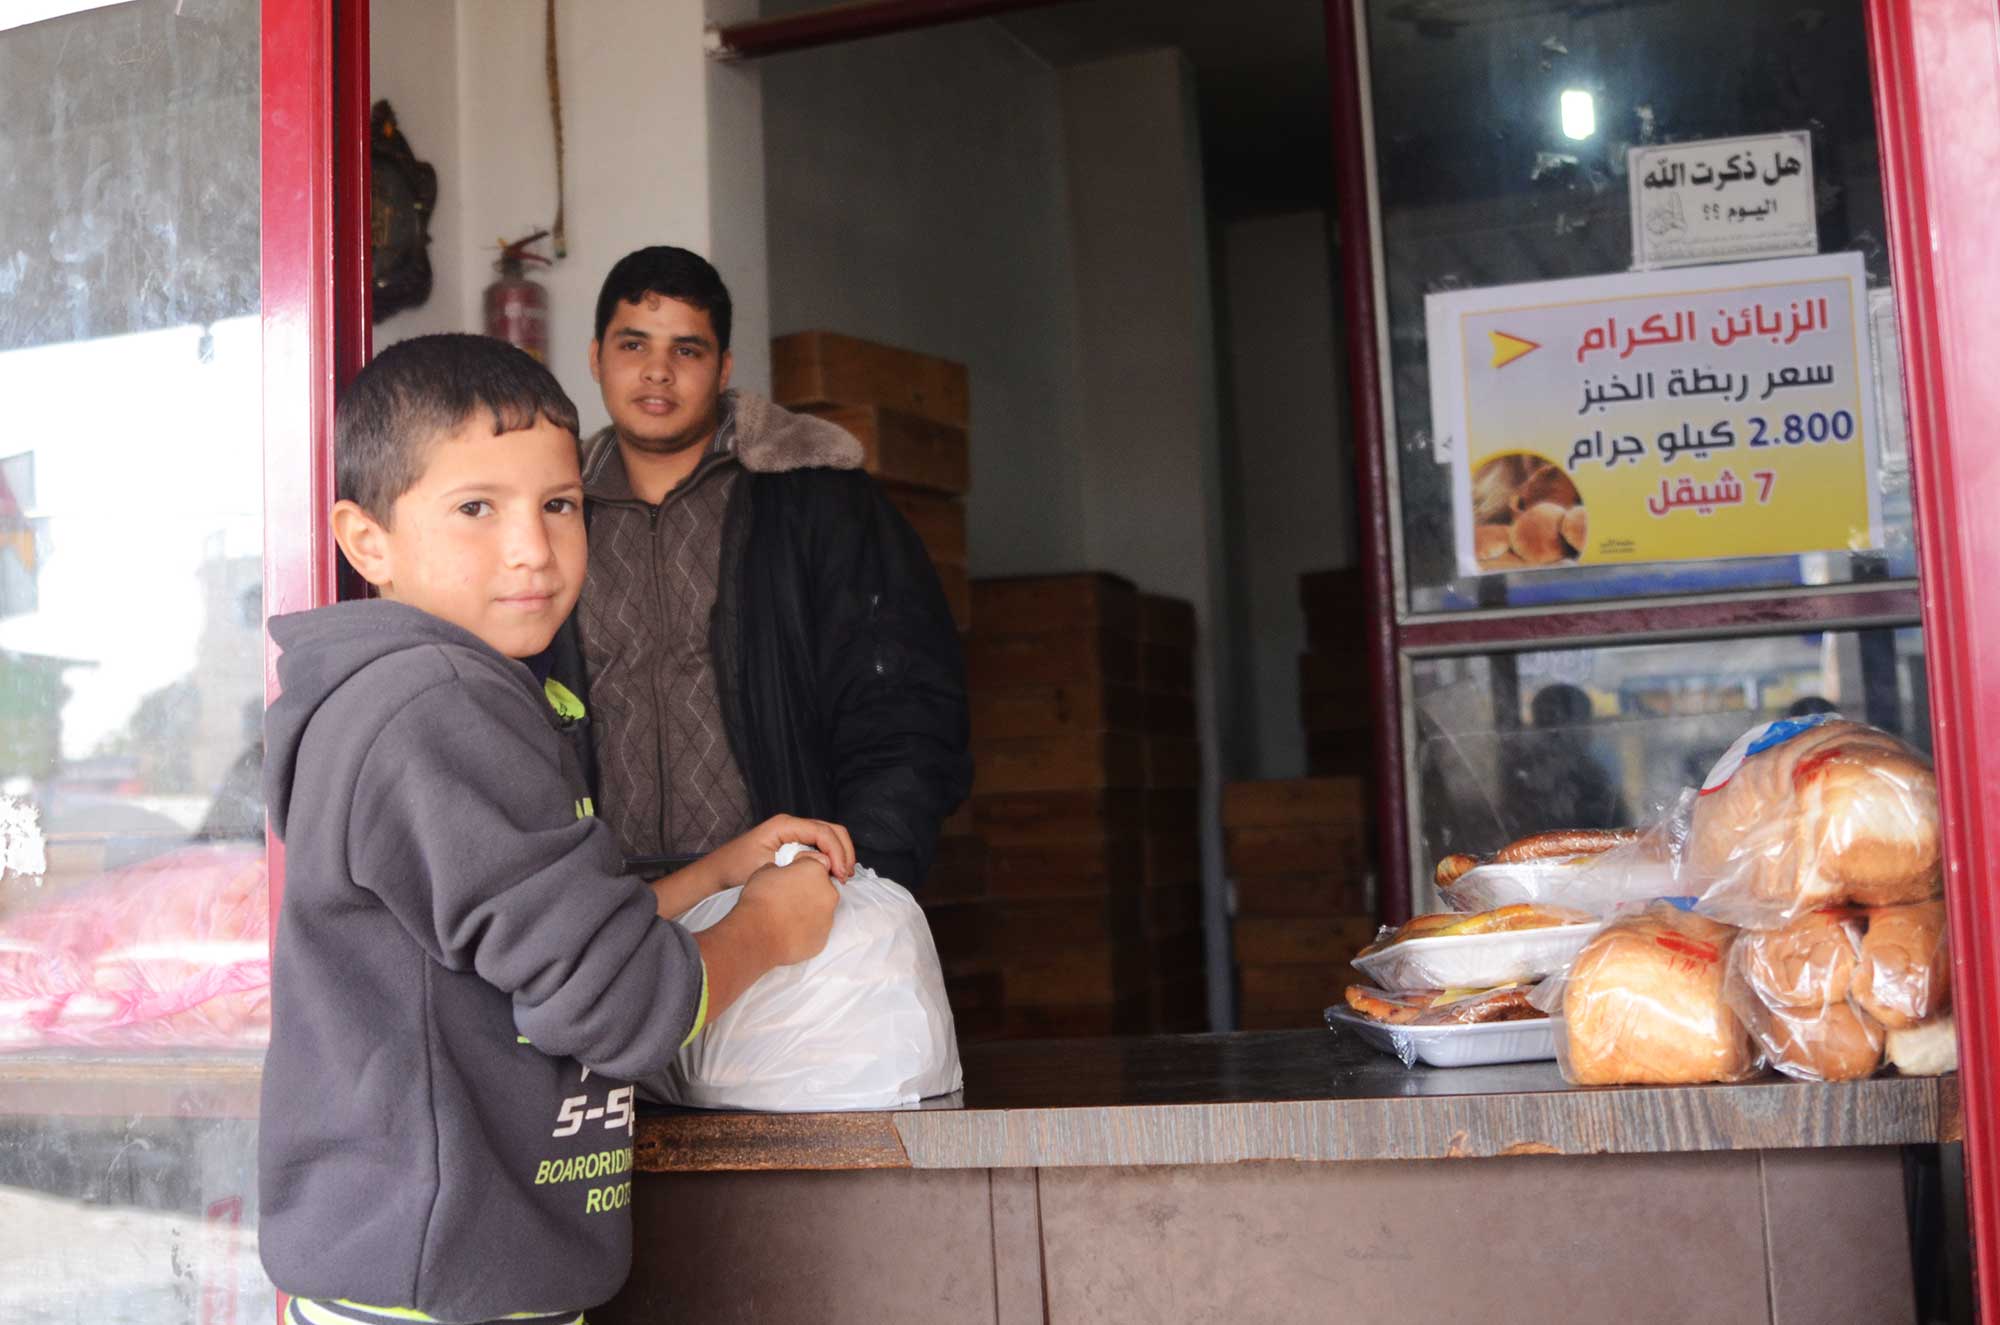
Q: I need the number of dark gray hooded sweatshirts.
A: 1